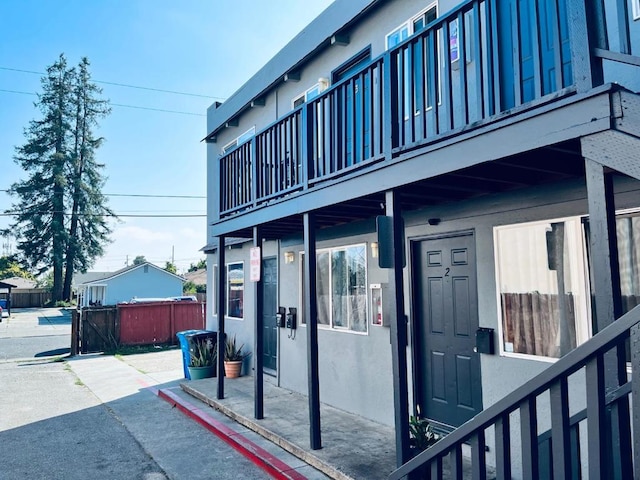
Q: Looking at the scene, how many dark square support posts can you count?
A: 5